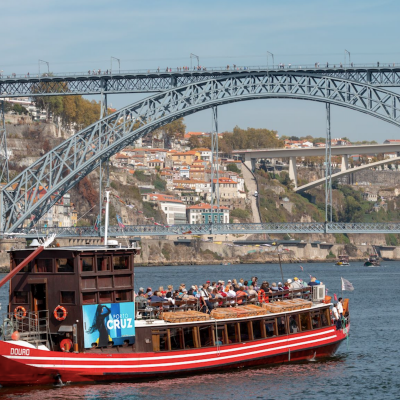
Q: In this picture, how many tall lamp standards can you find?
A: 5